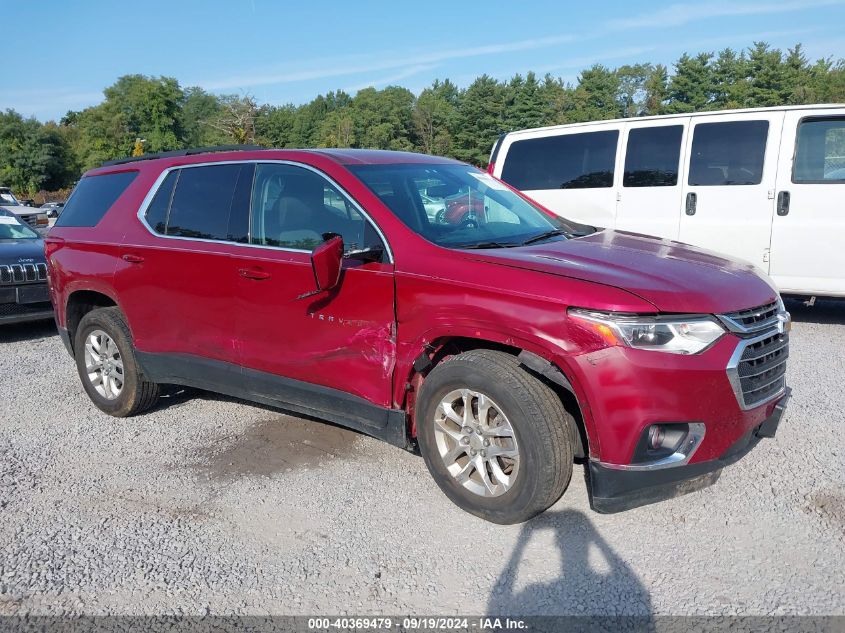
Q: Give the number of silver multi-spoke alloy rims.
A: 2